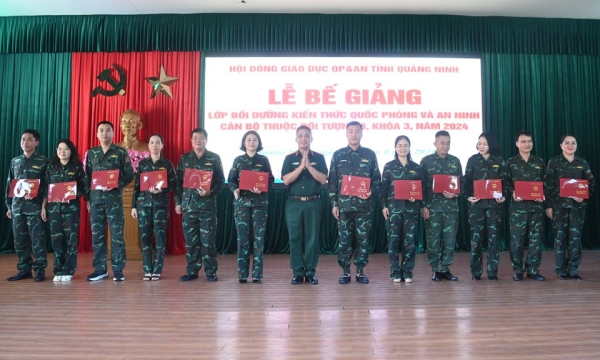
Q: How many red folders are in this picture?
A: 12